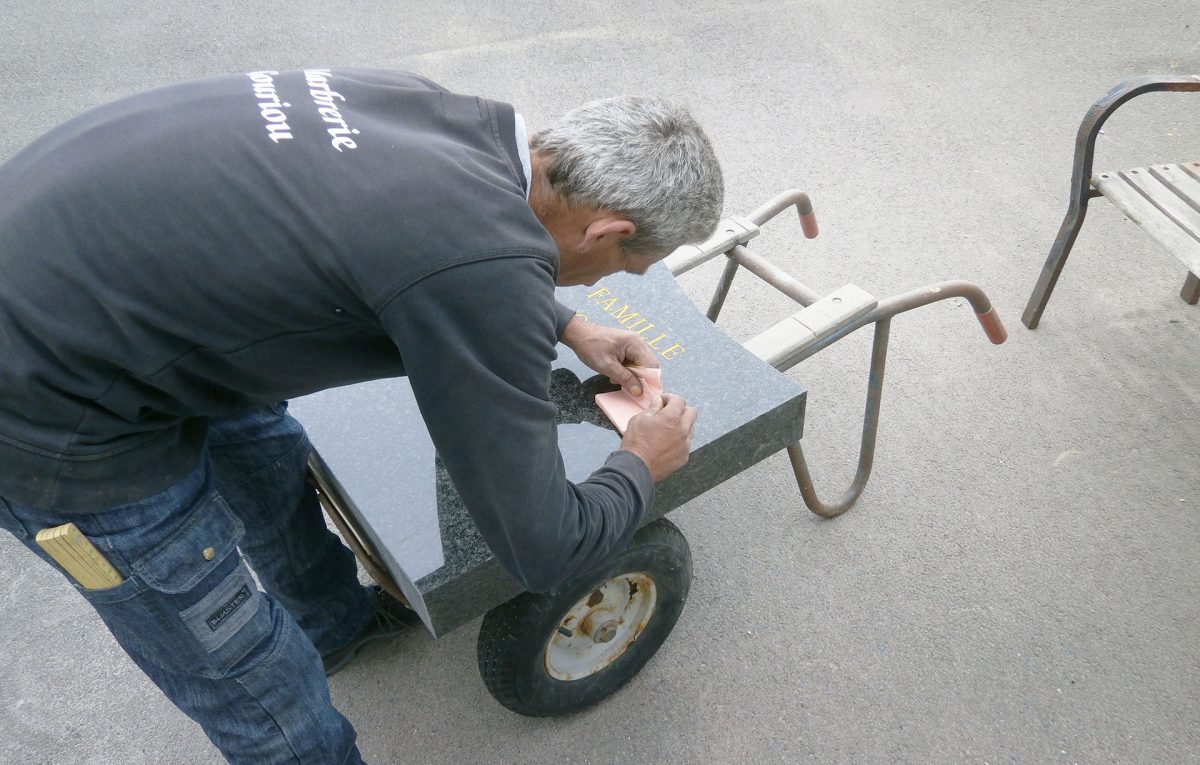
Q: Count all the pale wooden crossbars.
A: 2